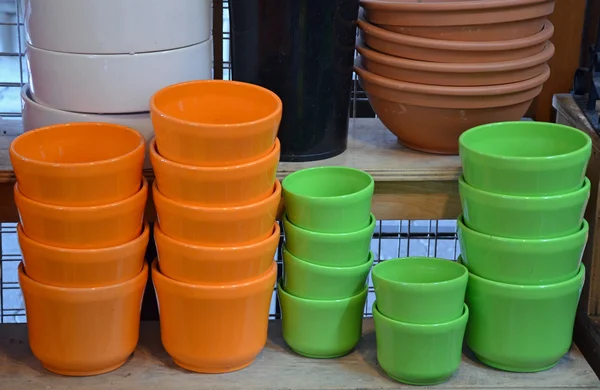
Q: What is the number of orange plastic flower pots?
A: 9